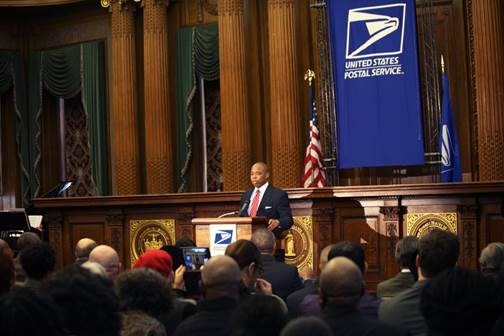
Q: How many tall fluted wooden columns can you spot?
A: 5